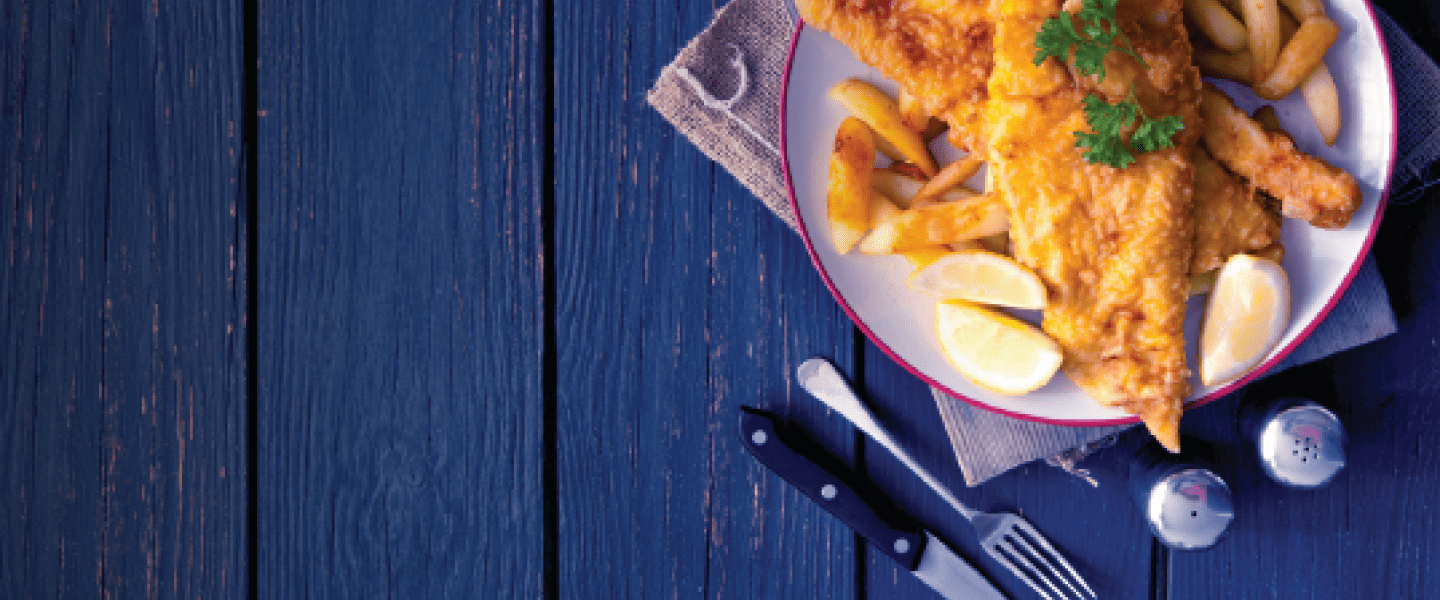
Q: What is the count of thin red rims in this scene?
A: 1